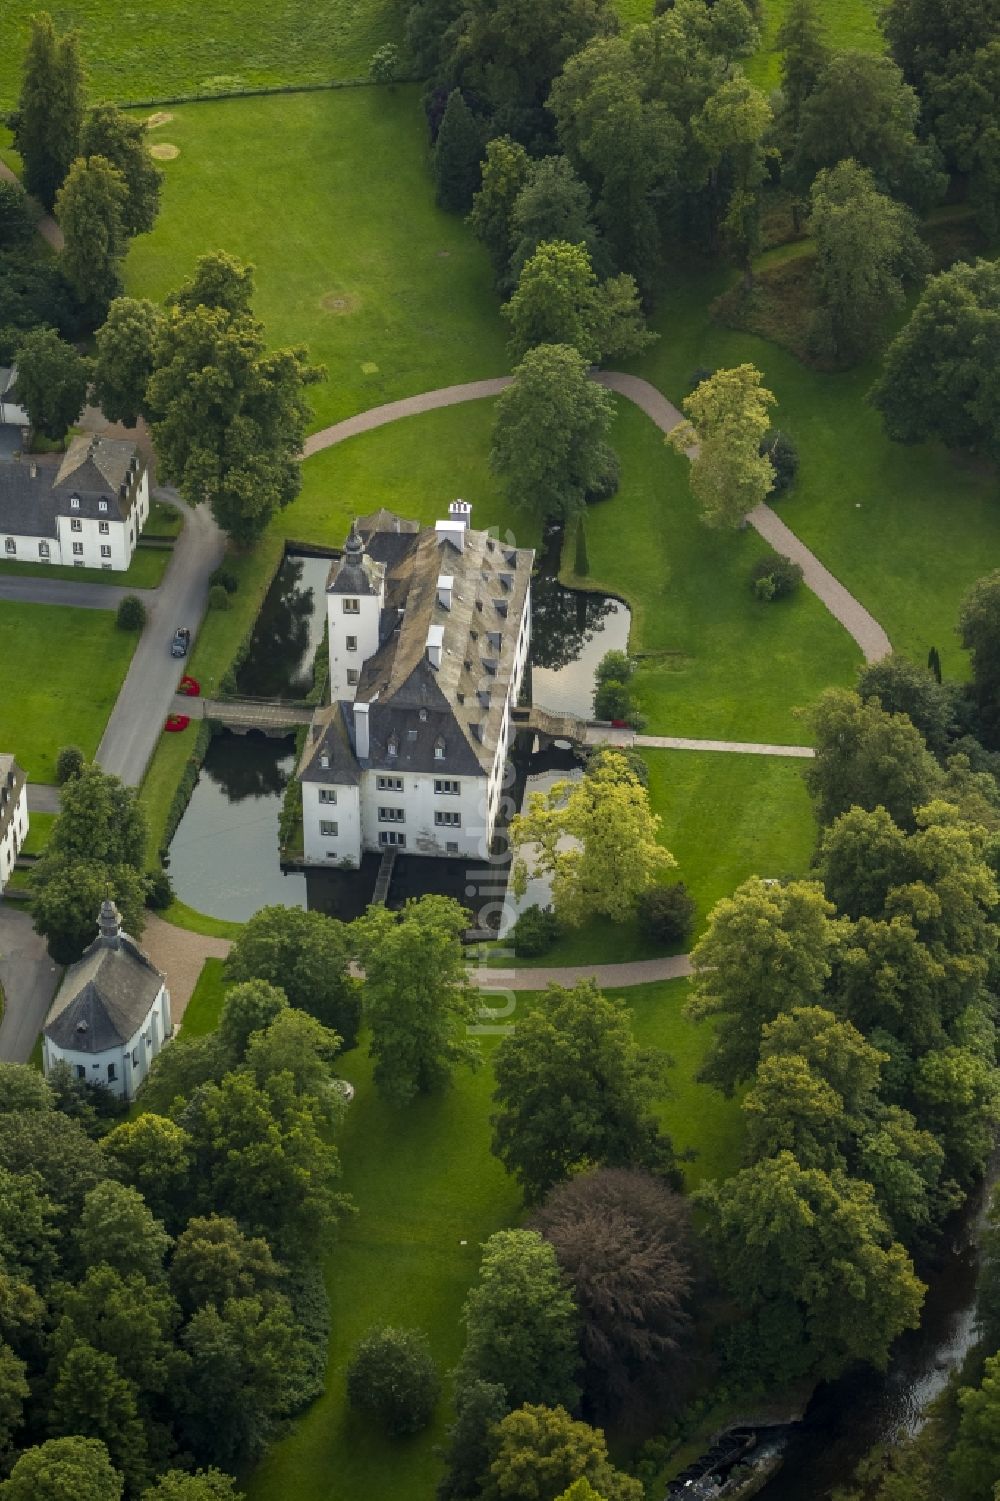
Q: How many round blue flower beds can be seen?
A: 0